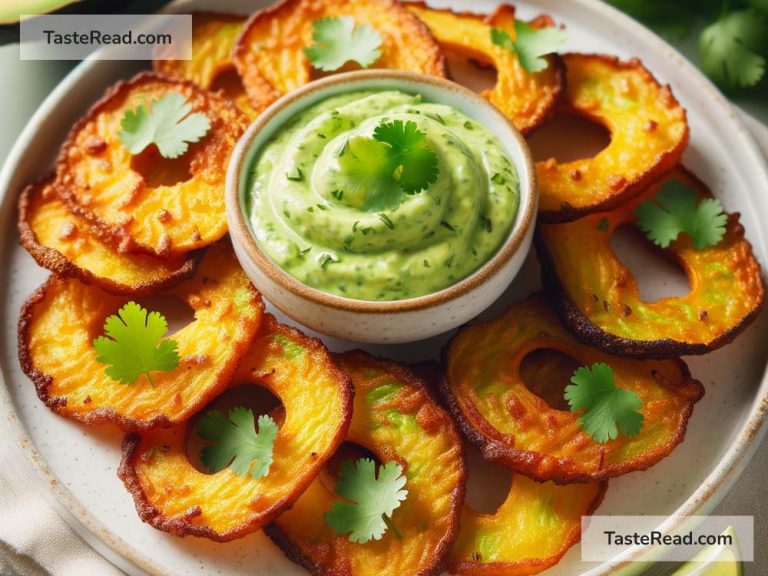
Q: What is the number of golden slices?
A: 12